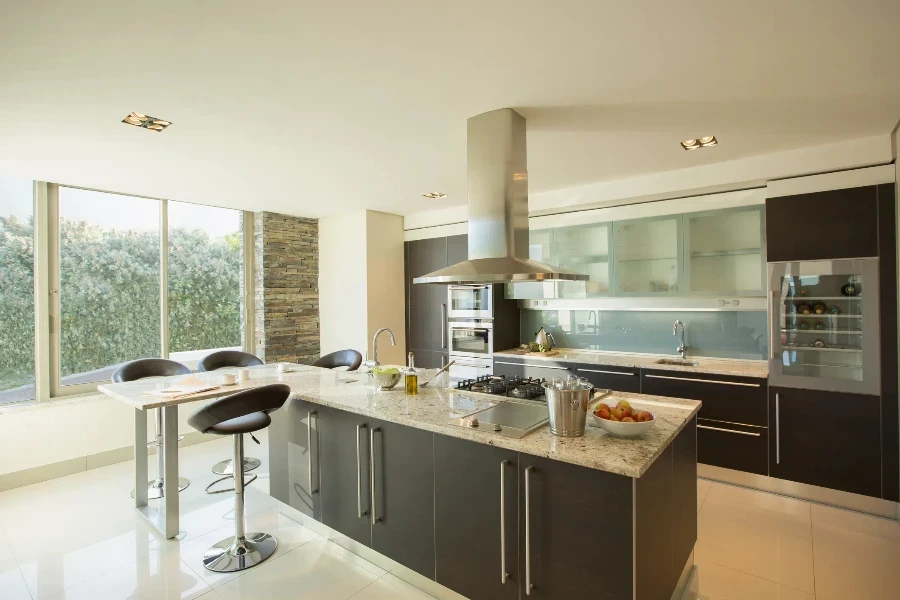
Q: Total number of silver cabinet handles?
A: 12